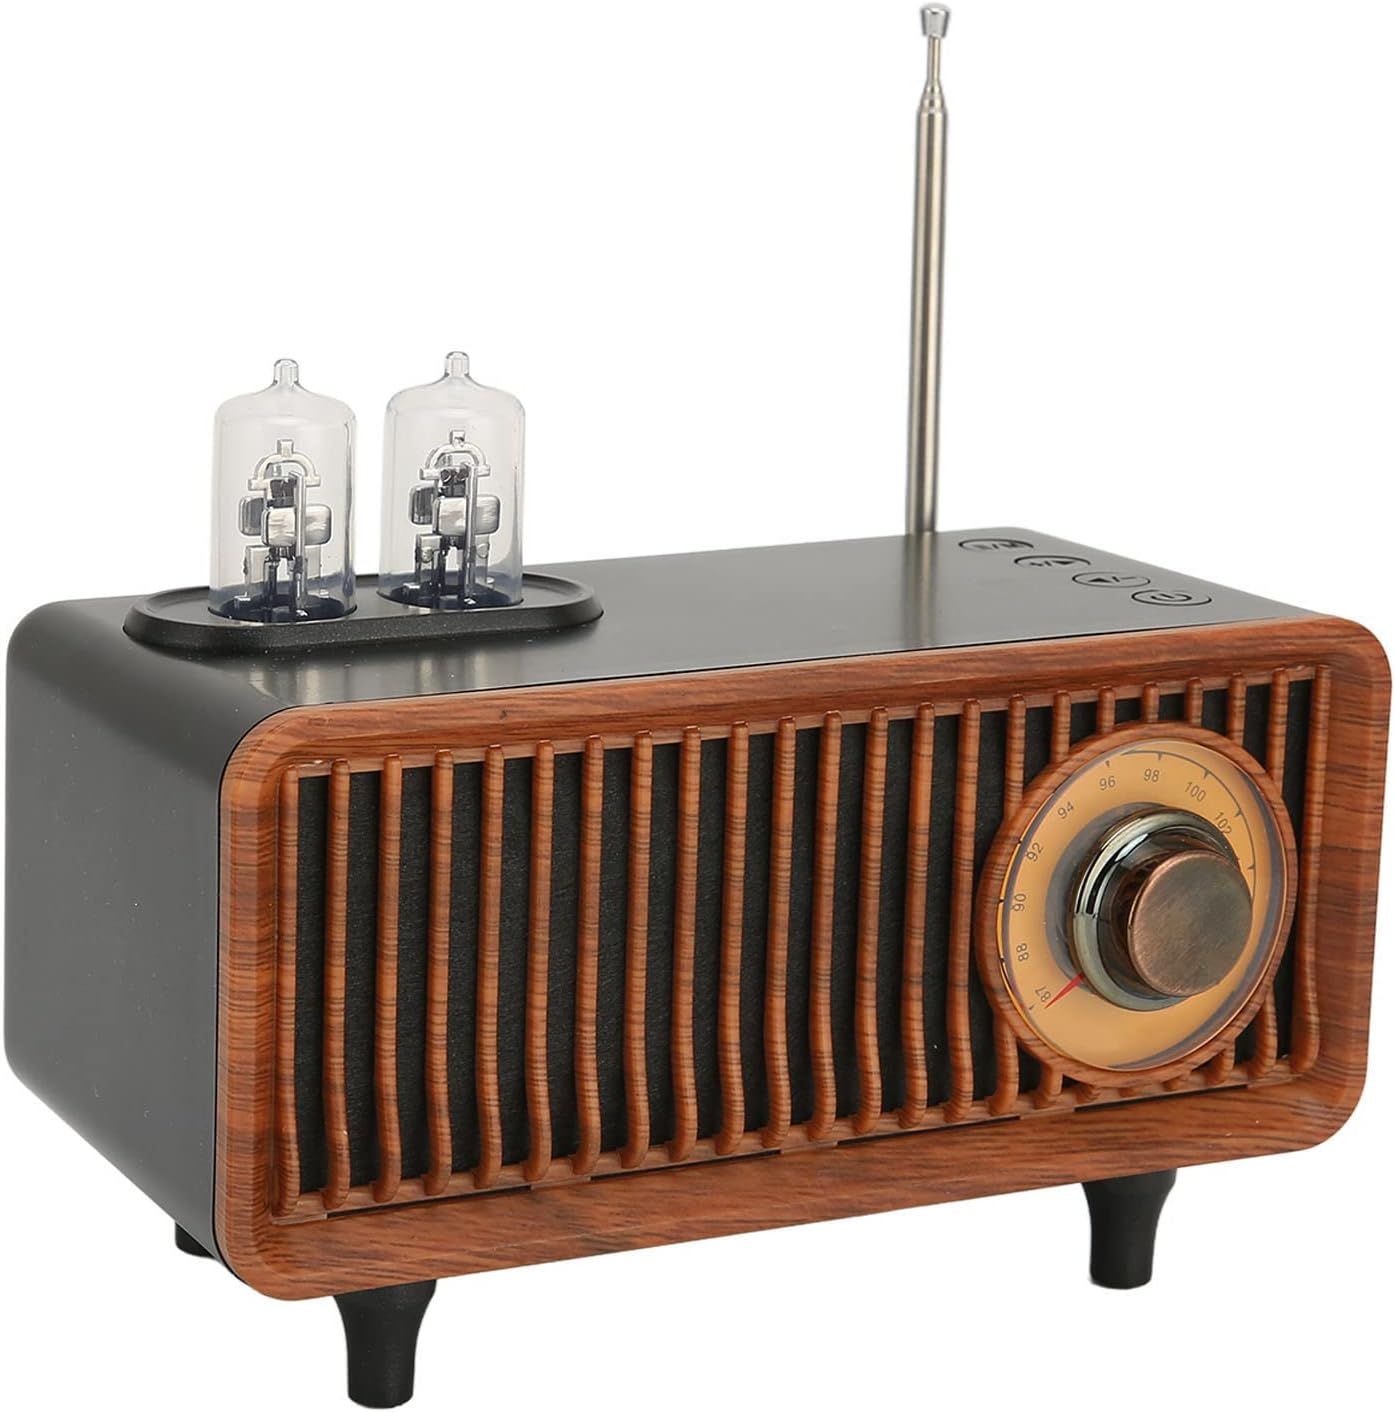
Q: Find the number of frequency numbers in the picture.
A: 9